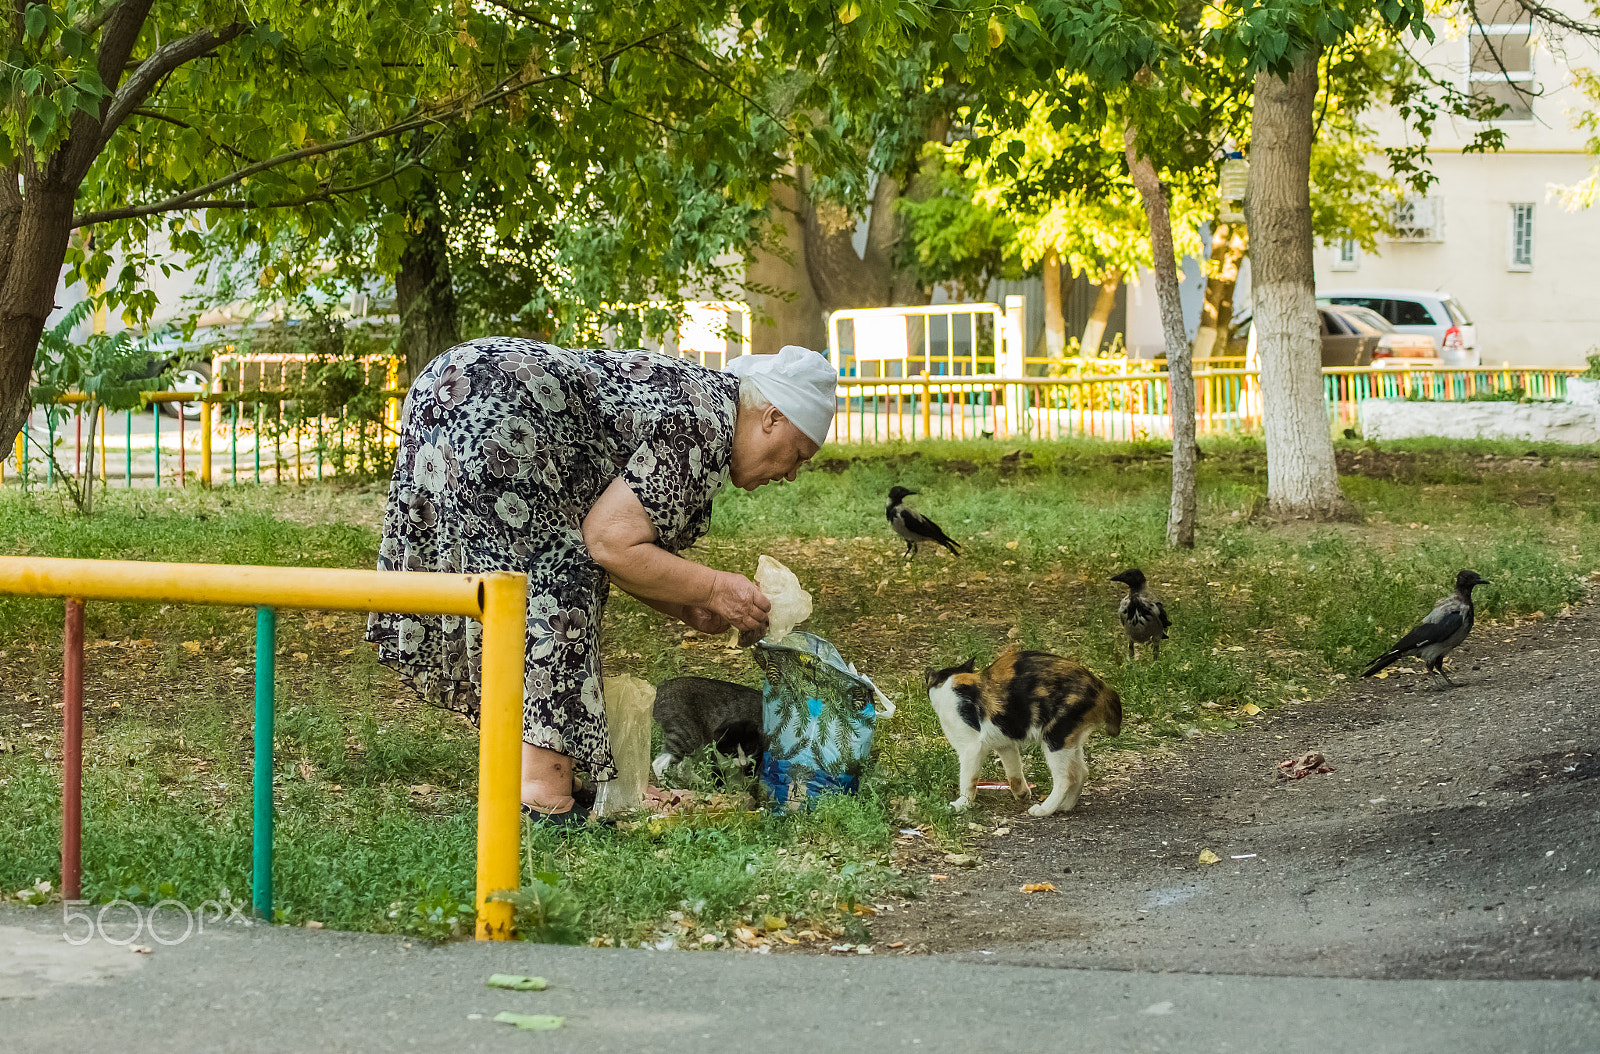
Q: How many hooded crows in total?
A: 3